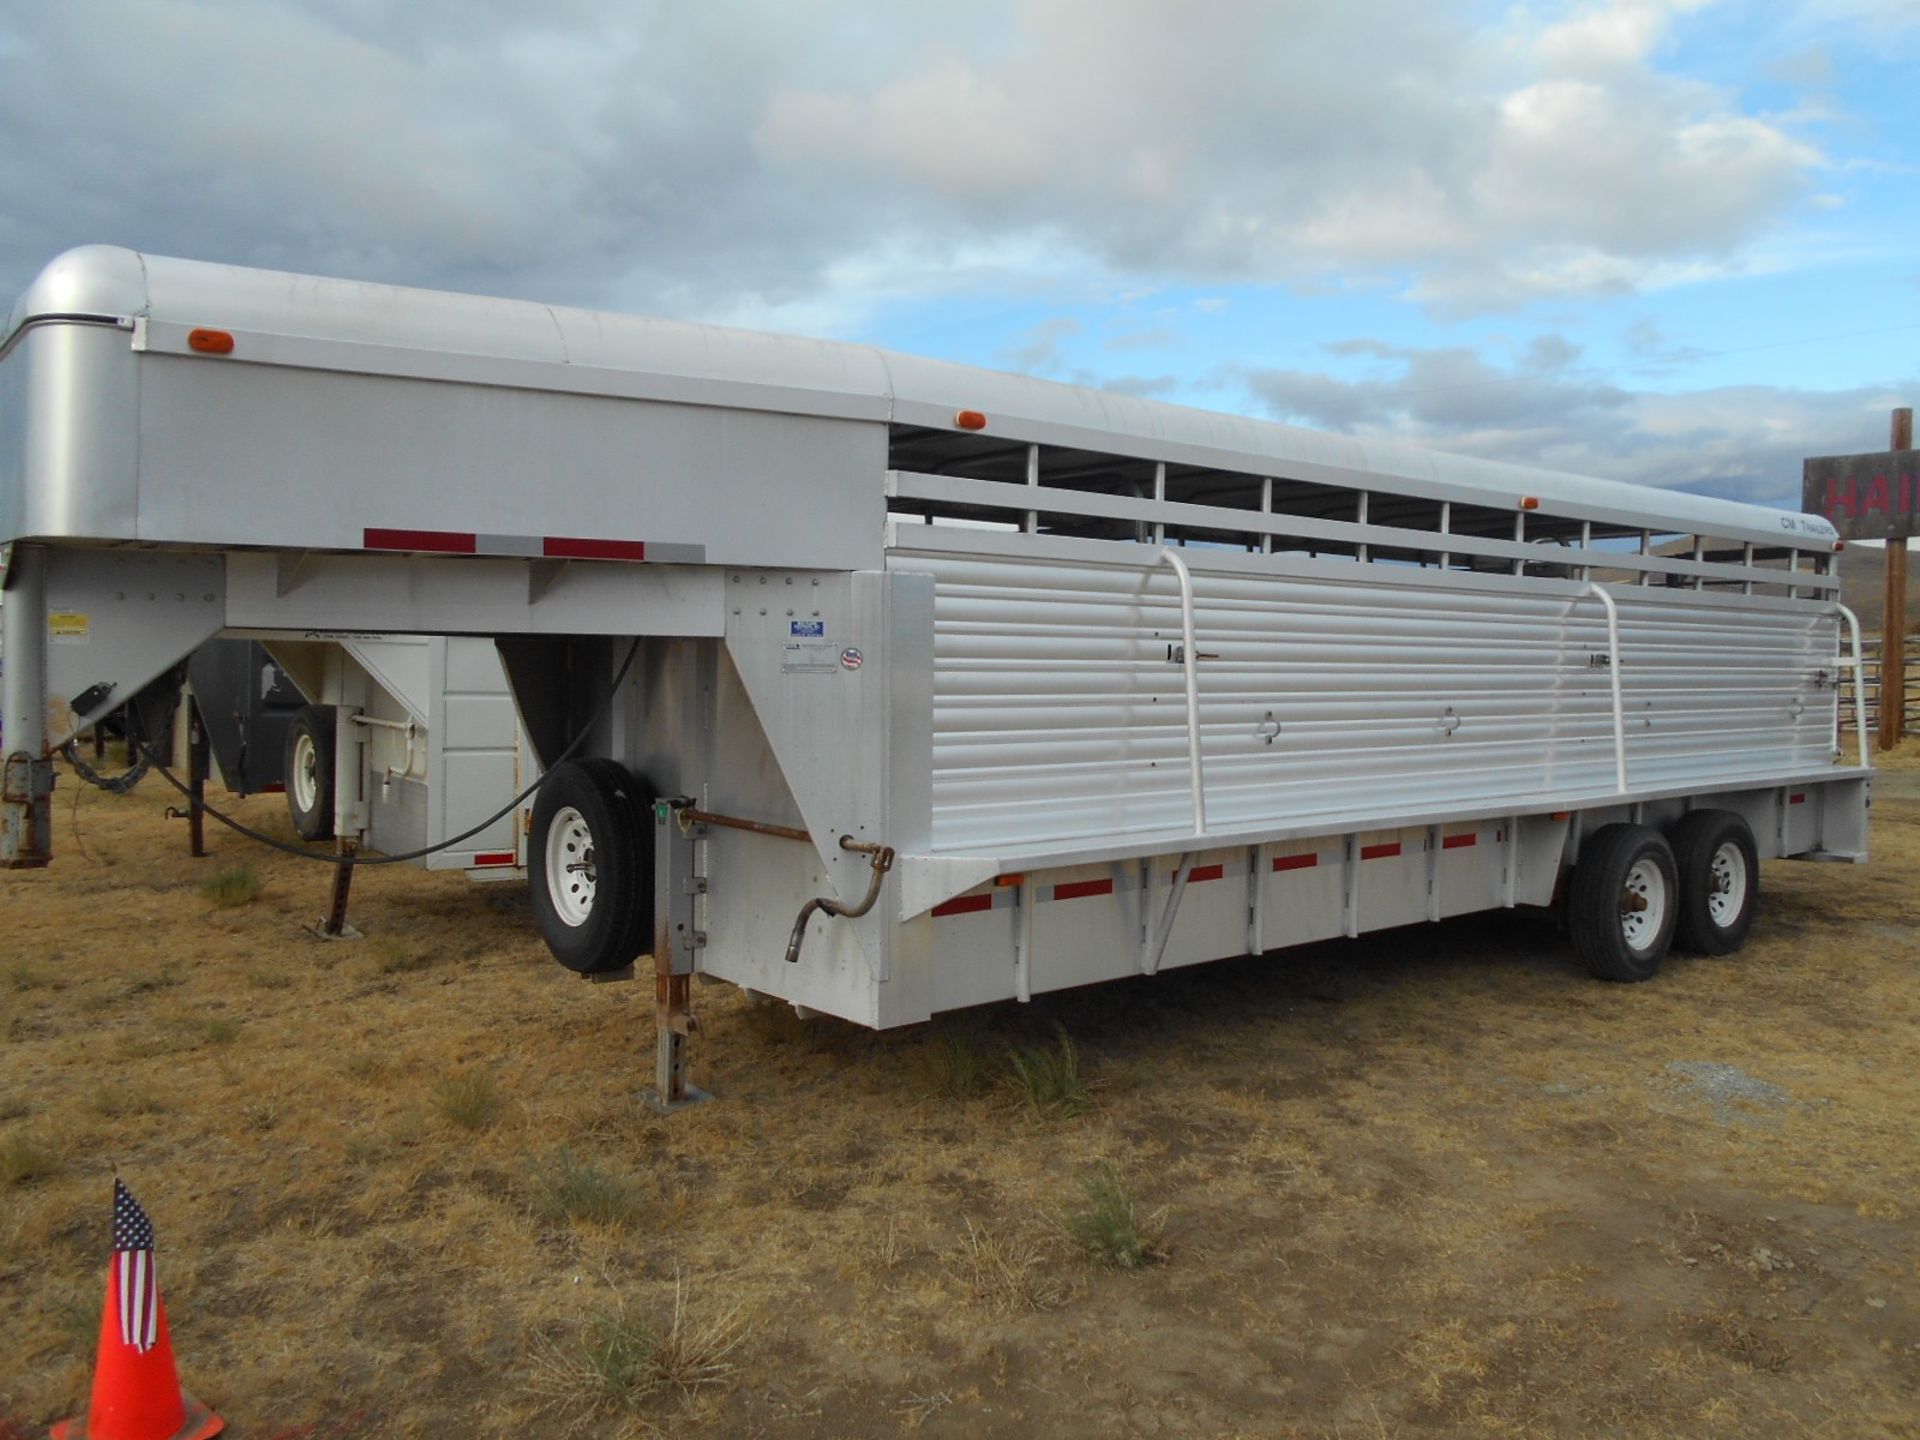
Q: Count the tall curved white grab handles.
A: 3